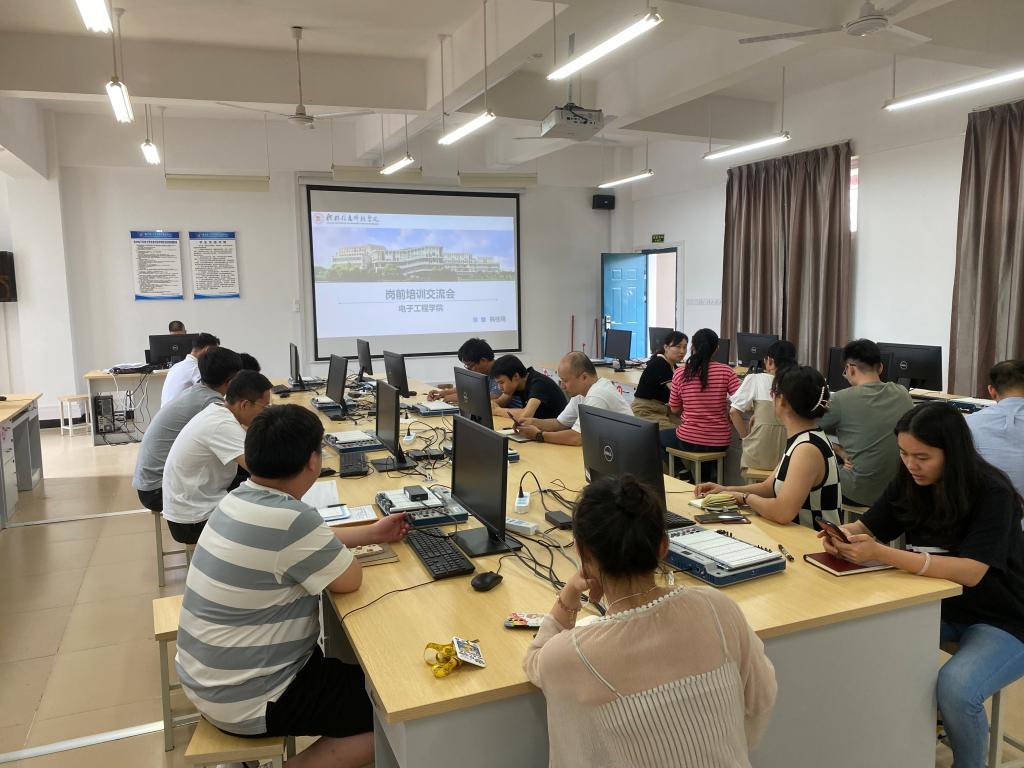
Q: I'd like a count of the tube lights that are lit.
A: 9